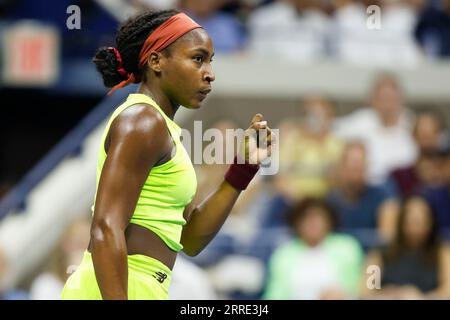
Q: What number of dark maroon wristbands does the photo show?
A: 1